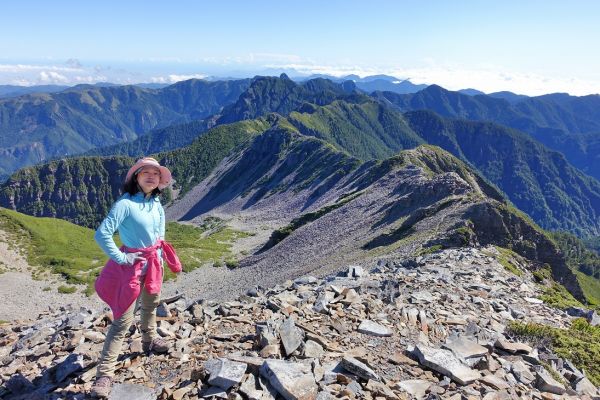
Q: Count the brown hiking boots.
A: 2